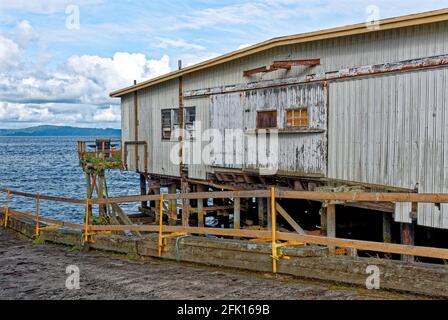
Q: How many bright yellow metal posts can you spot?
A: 5